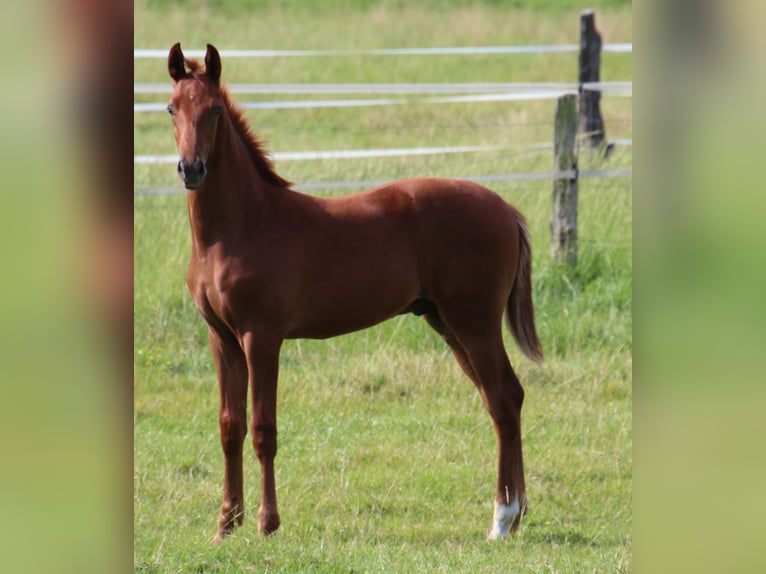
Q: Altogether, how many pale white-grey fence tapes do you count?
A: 5